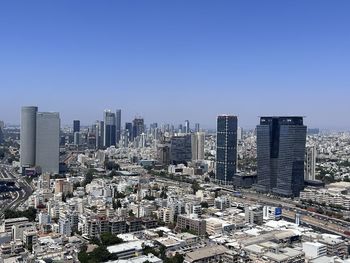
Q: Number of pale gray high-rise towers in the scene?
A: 2